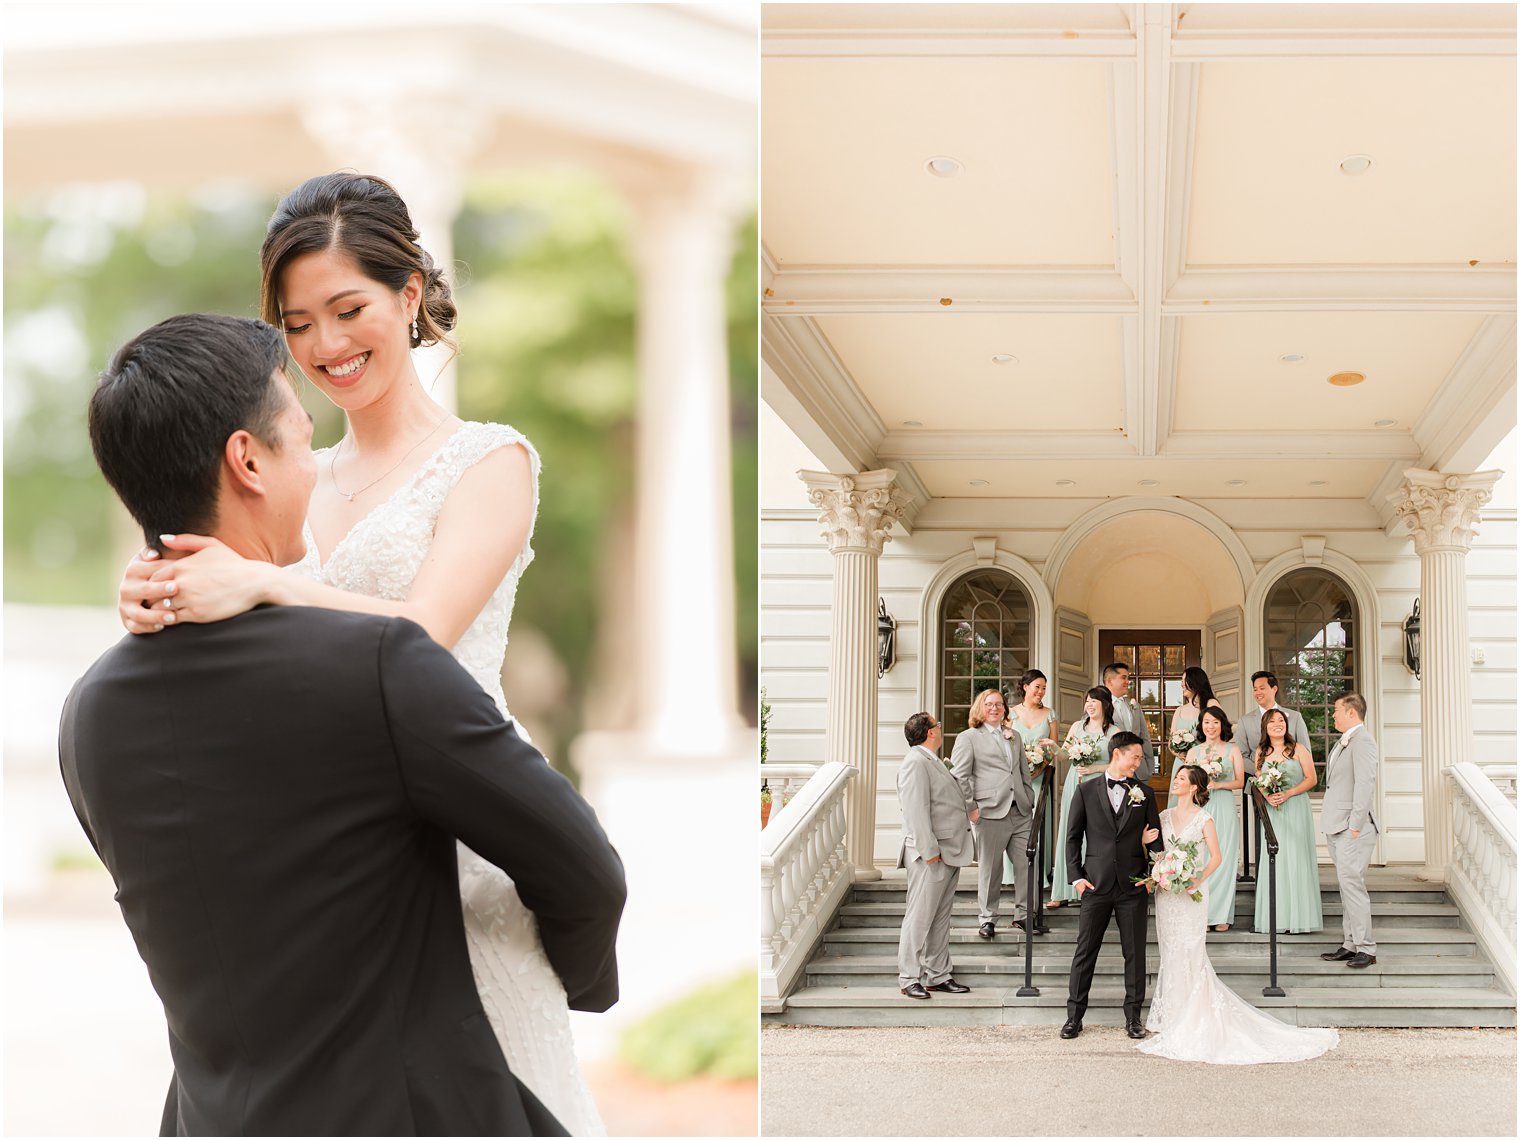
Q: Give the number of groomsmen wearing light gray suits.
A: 5